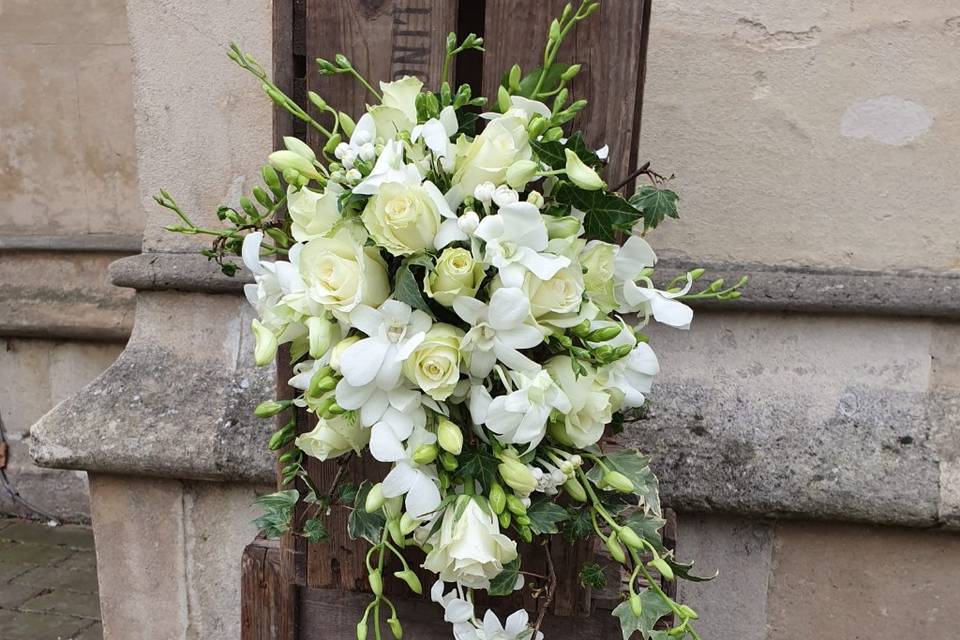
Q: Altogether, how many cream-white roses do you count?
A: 12